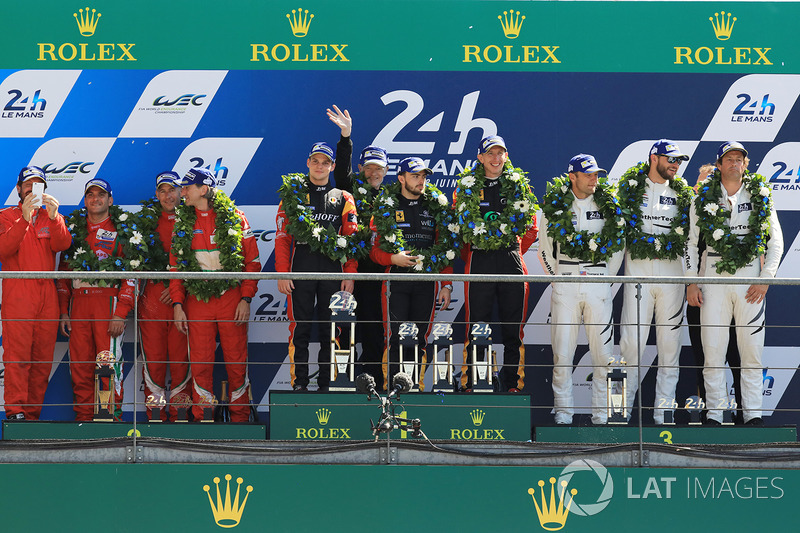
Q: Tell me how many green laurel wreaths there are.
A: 10